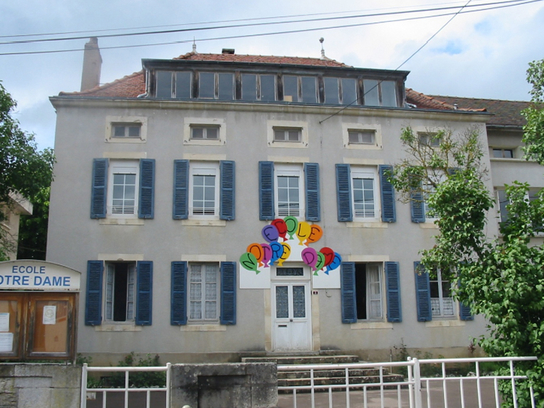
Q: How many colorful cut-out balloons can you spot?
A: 14